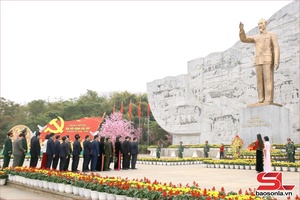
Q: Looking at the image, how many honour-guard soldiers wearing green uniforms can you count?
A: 4